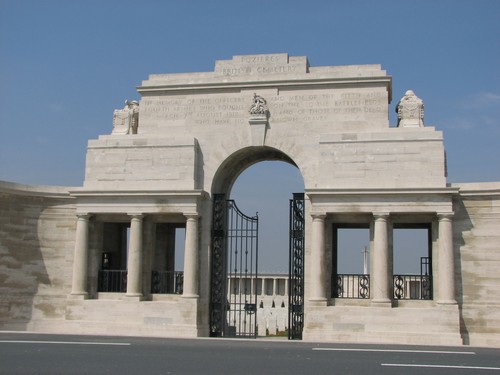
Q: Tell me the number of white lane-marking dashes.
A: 3